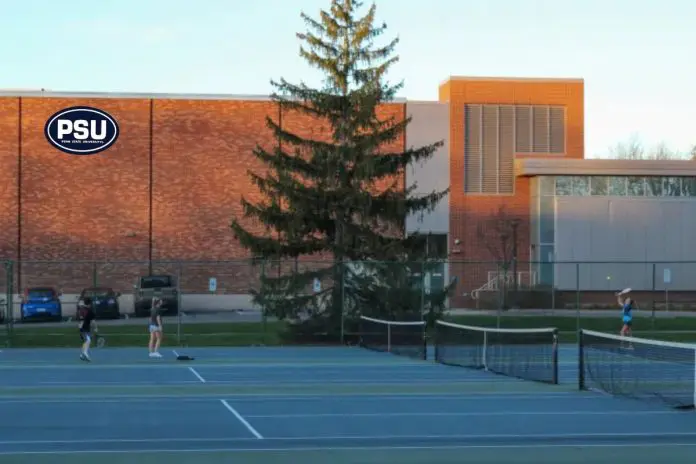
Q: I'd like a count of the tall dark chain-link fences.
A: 1